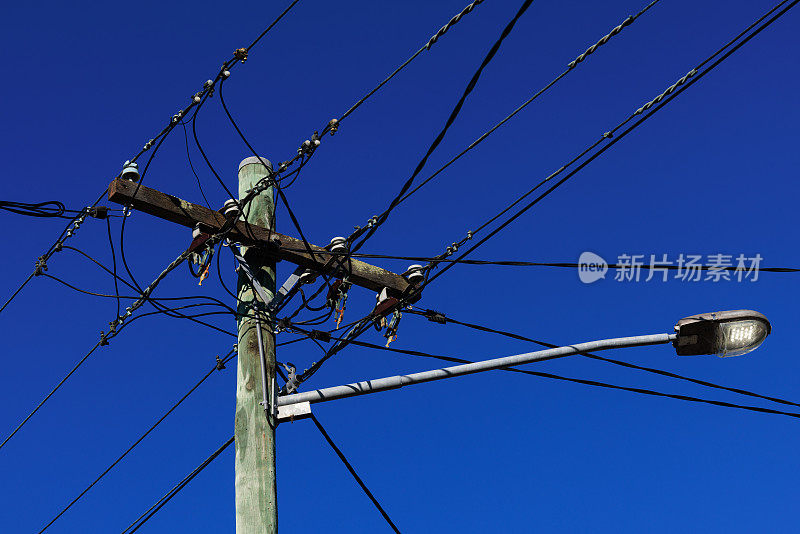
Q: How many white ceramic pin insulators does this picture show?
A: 4